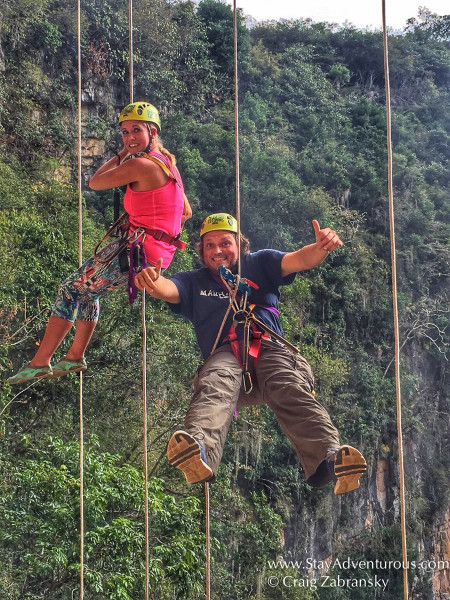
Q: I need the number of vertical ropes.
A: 4